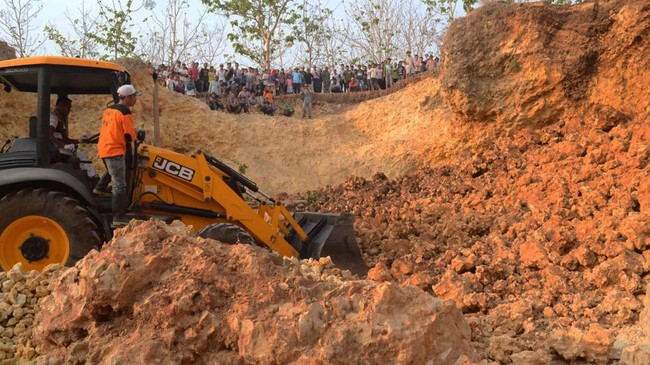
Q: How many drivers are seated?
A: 1